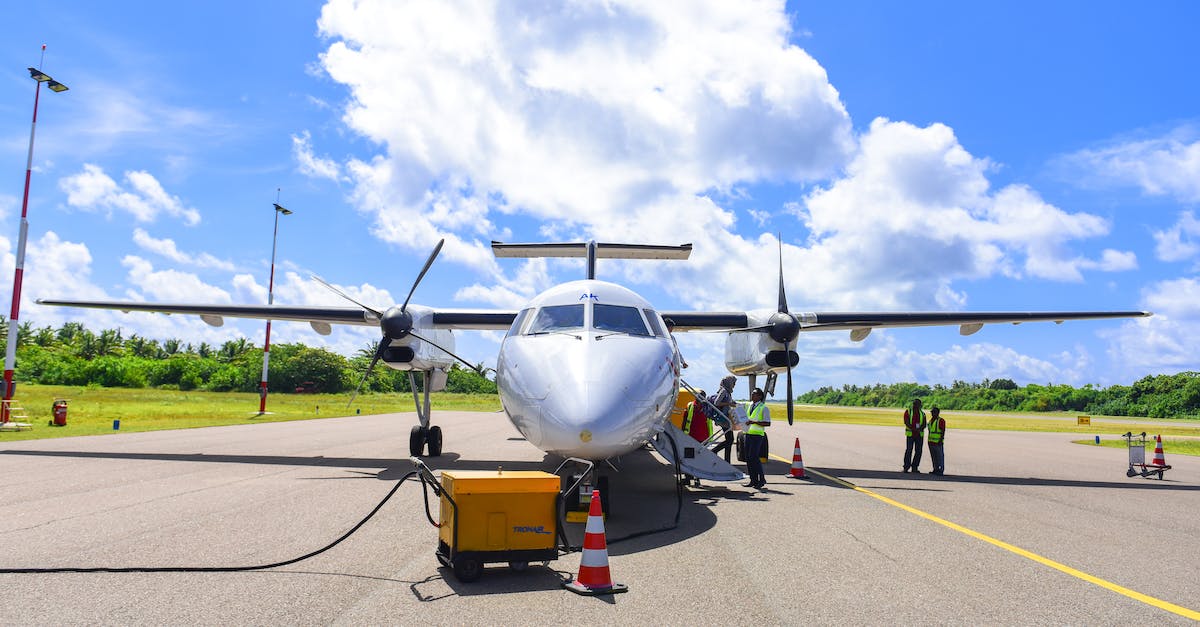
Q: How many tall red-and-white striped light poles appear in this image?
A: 2